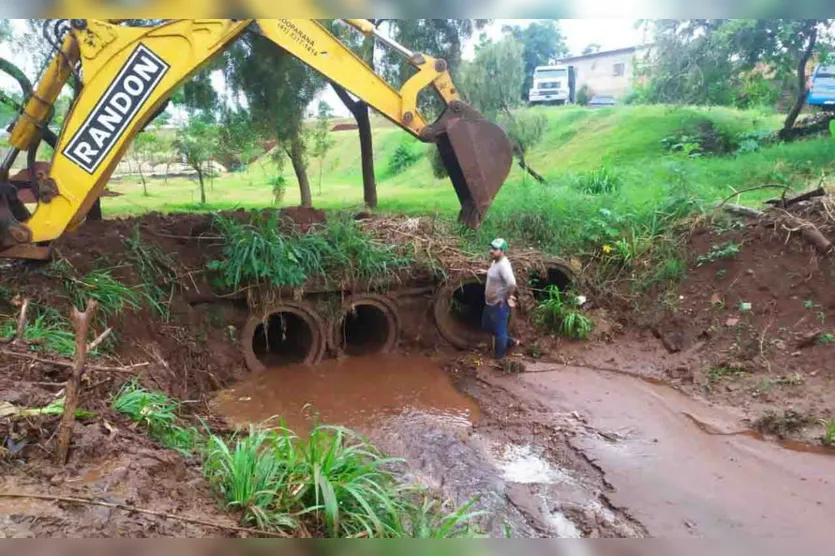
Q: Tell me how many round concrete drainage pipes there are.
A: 4